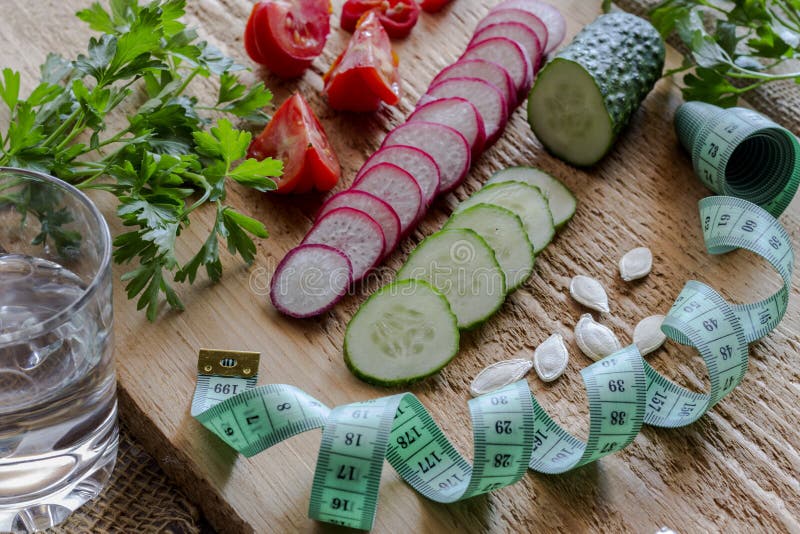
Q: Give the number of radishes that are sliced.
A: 13